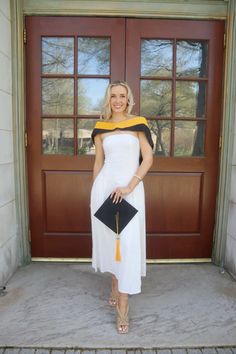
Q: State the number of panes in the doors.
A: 12